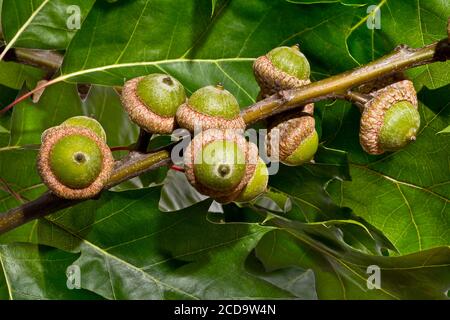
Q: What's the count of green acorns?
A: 9